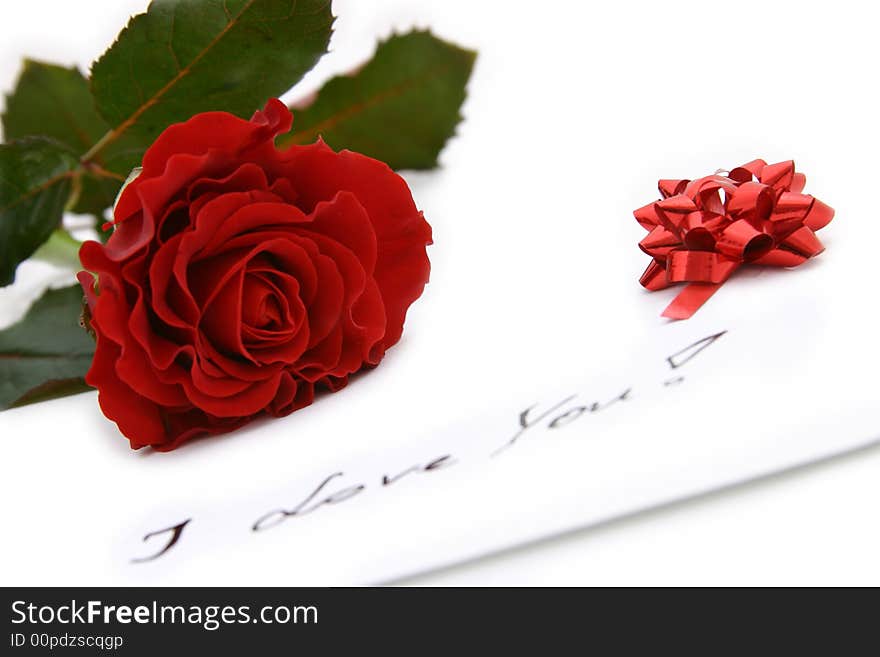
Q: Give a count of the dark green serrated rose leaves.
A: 5